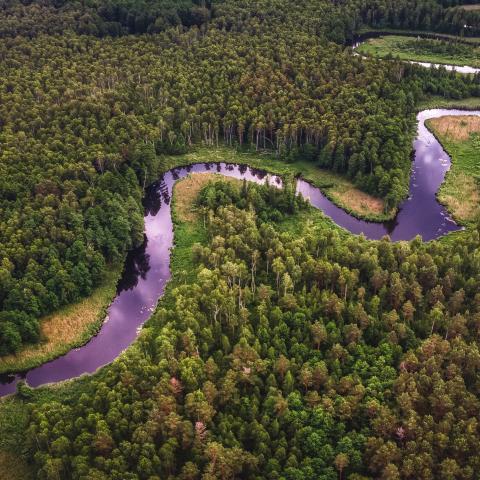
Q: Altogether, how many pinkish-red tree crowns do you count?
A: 3